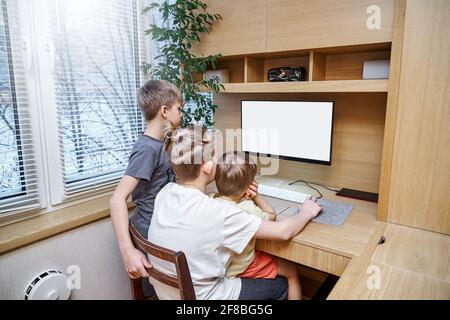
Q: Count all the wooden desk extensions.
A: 1